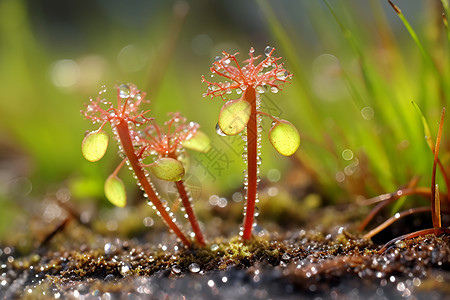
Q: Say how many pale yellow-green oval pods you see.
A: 6